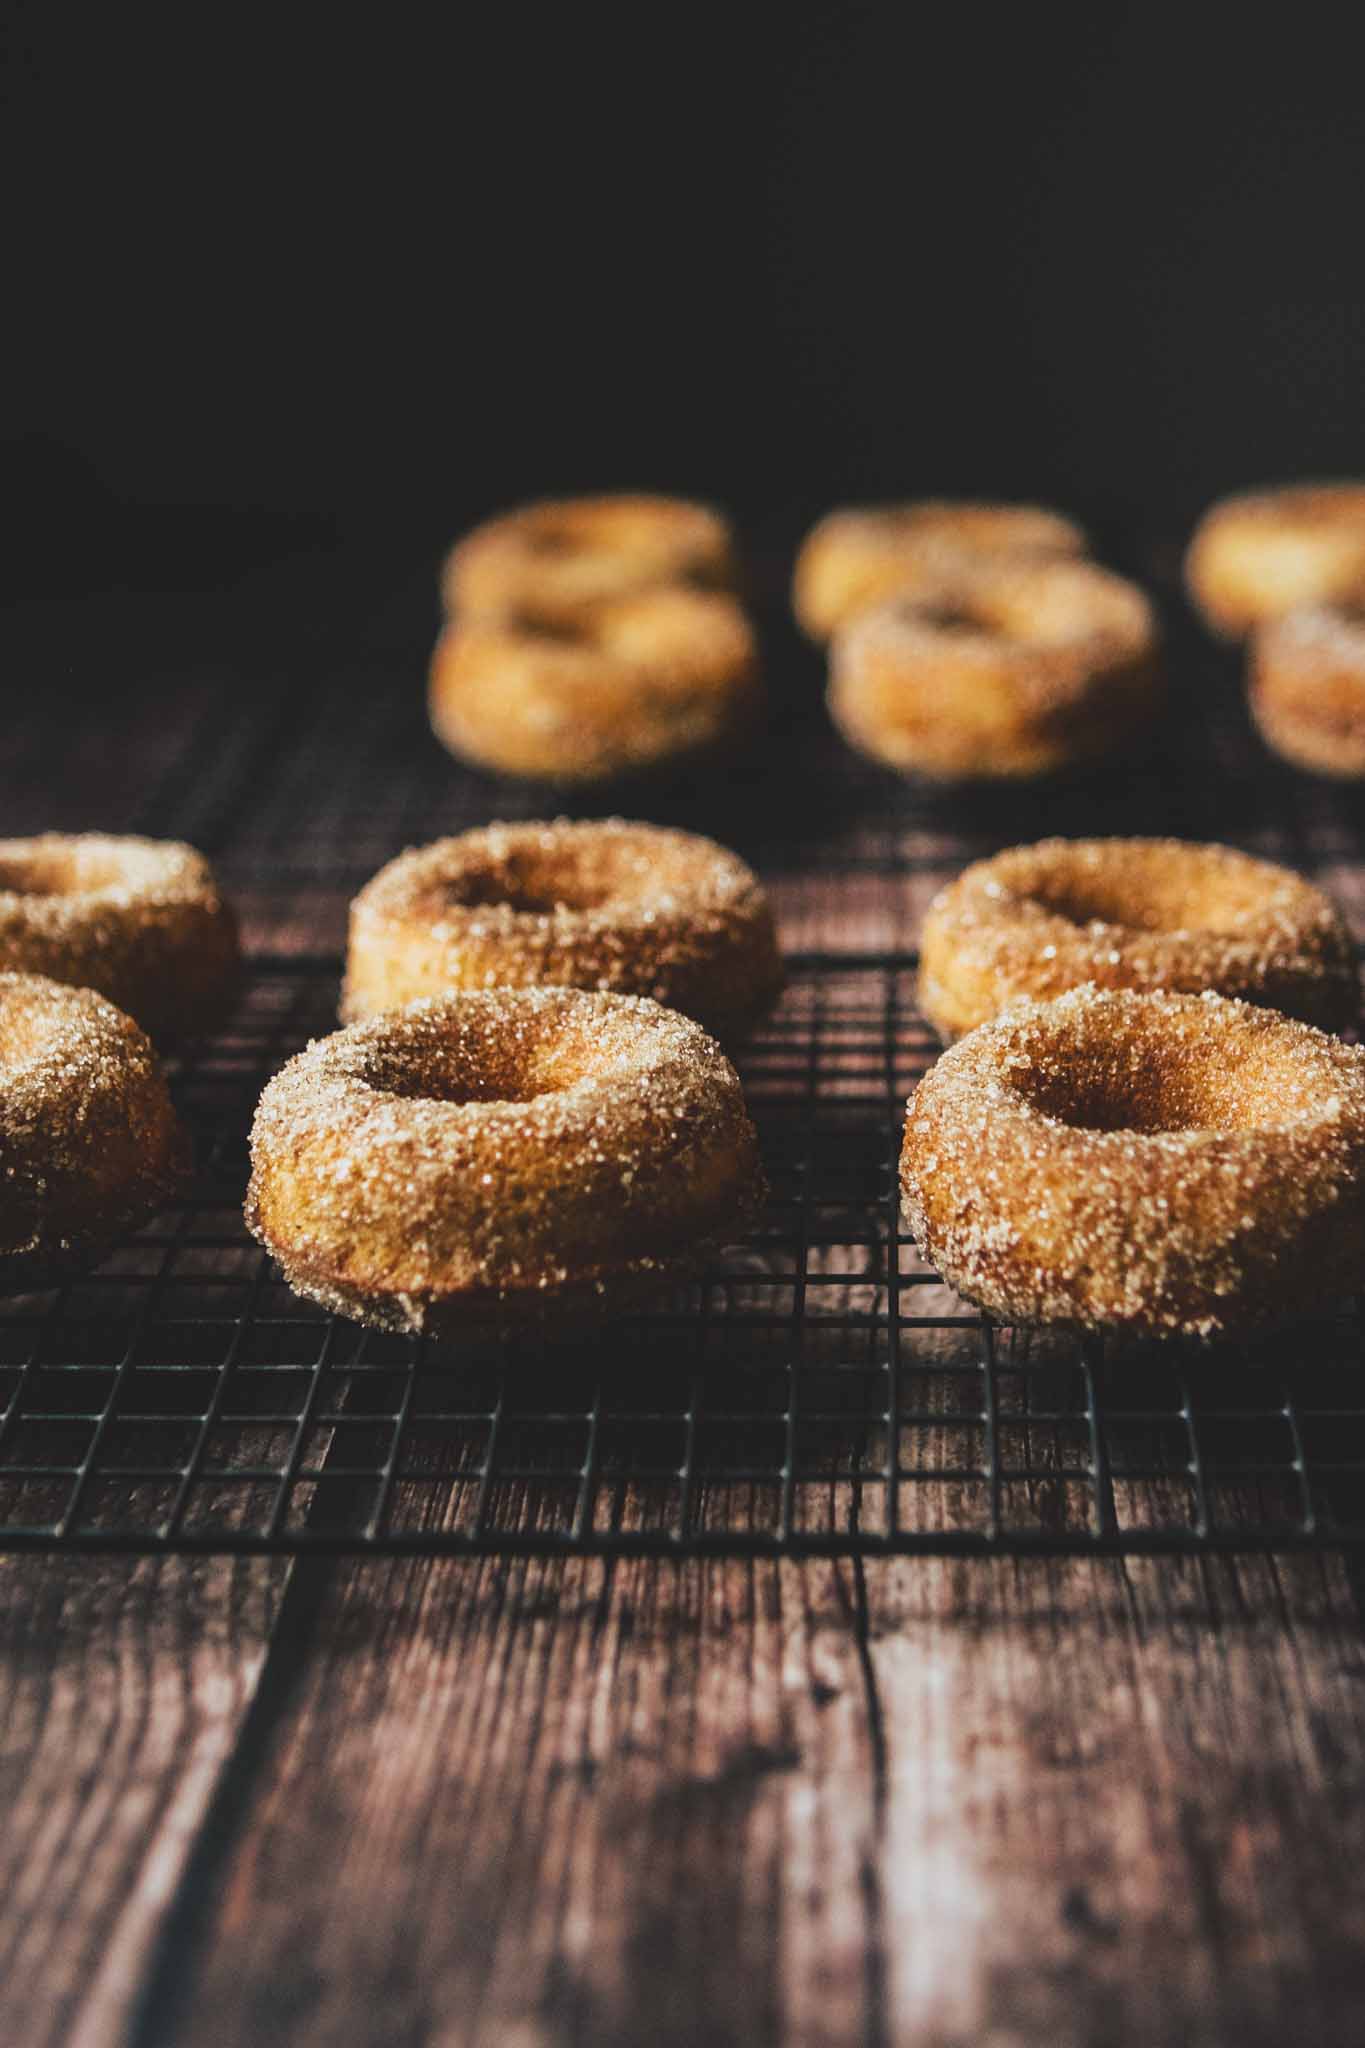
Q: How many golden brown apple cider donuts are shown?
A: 12